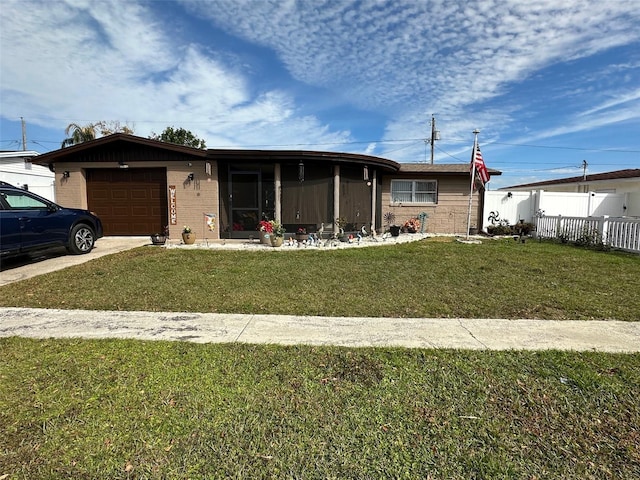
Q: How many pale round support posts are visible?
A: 3